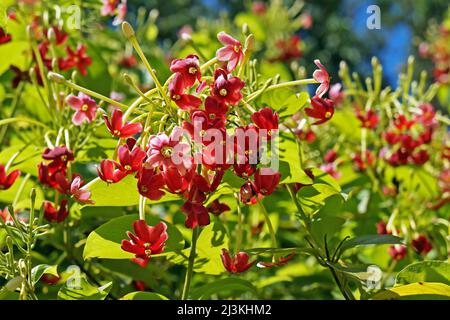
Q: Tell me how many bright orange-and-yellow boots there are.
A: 0